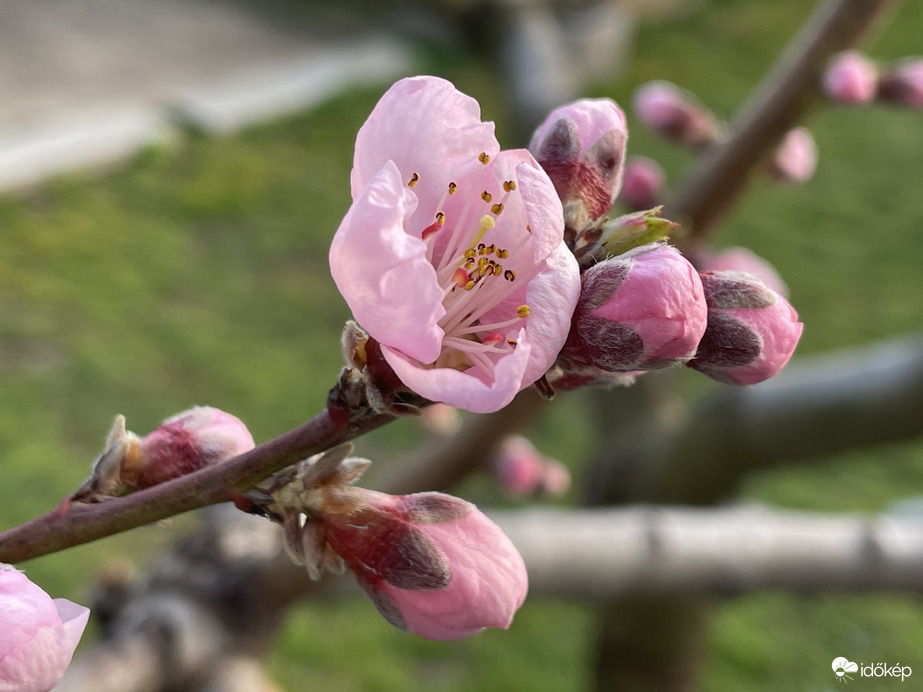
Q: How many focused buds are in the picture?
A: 5